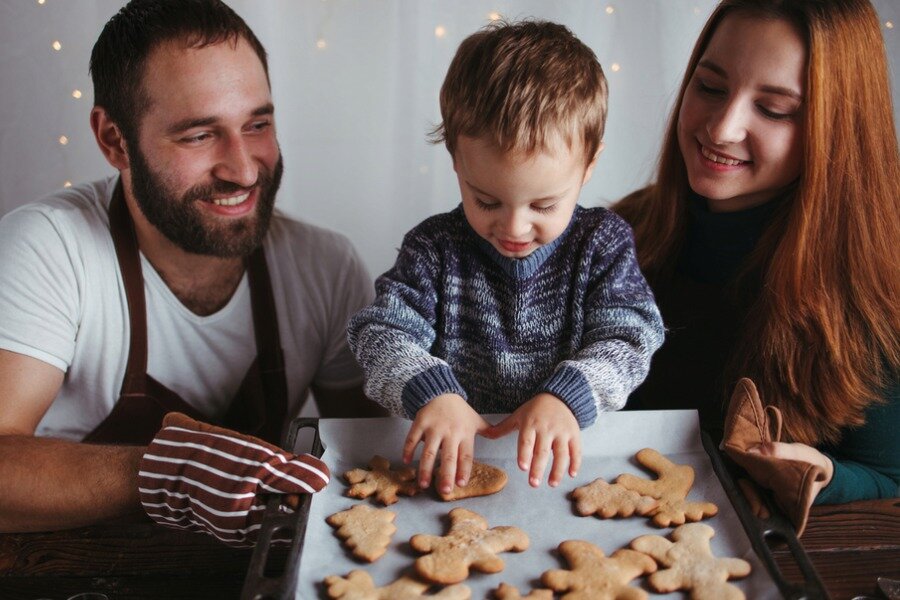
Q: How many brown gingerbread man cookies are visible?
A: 3